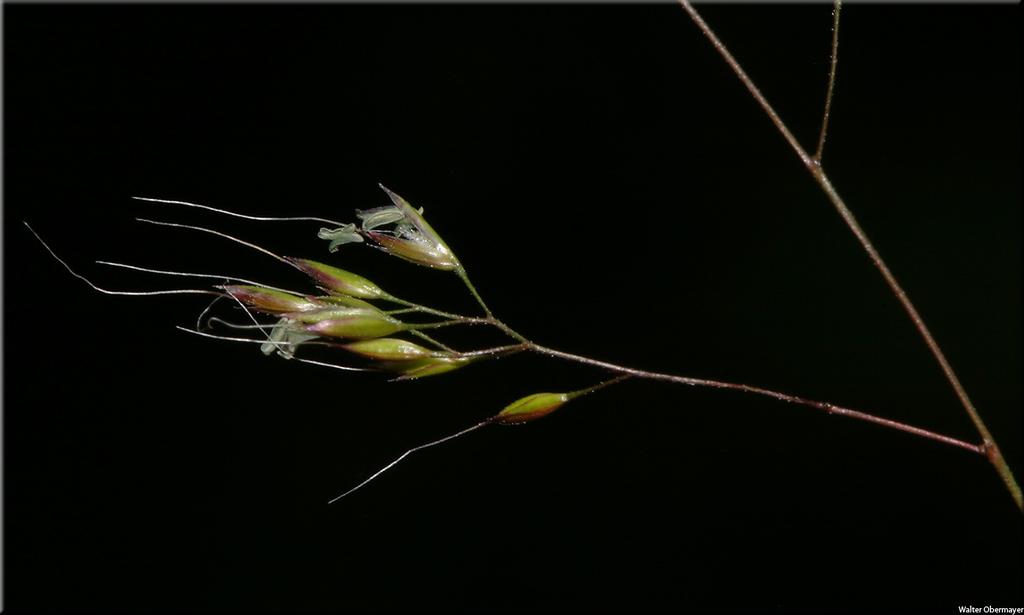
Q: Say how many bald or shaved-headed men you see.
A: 0